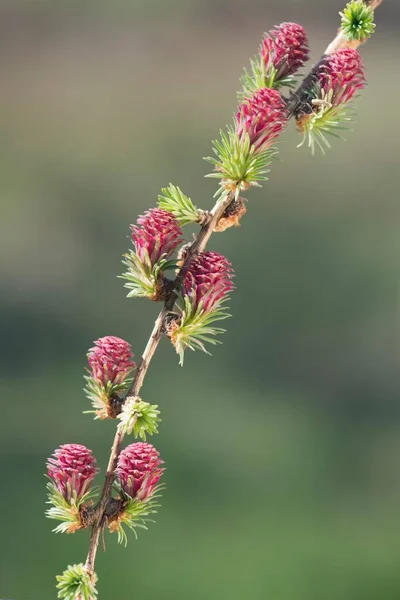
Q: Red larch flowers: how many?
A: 8